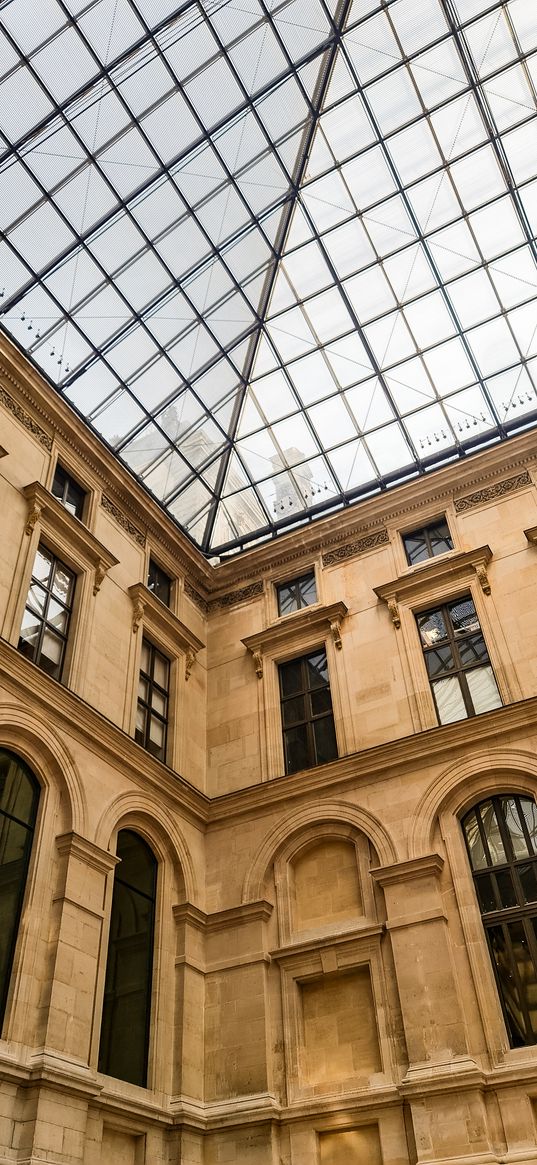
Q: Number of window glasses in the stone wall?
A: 11